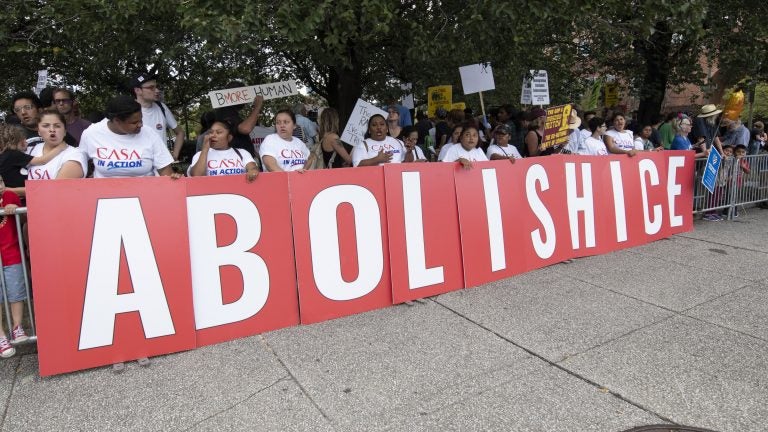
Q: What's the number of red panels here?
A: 10